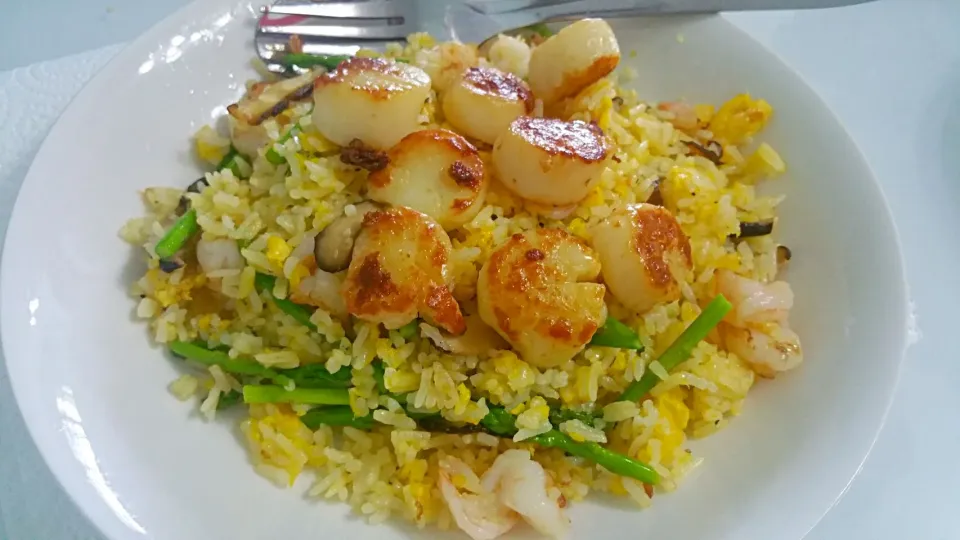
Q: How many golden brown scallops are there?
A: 8